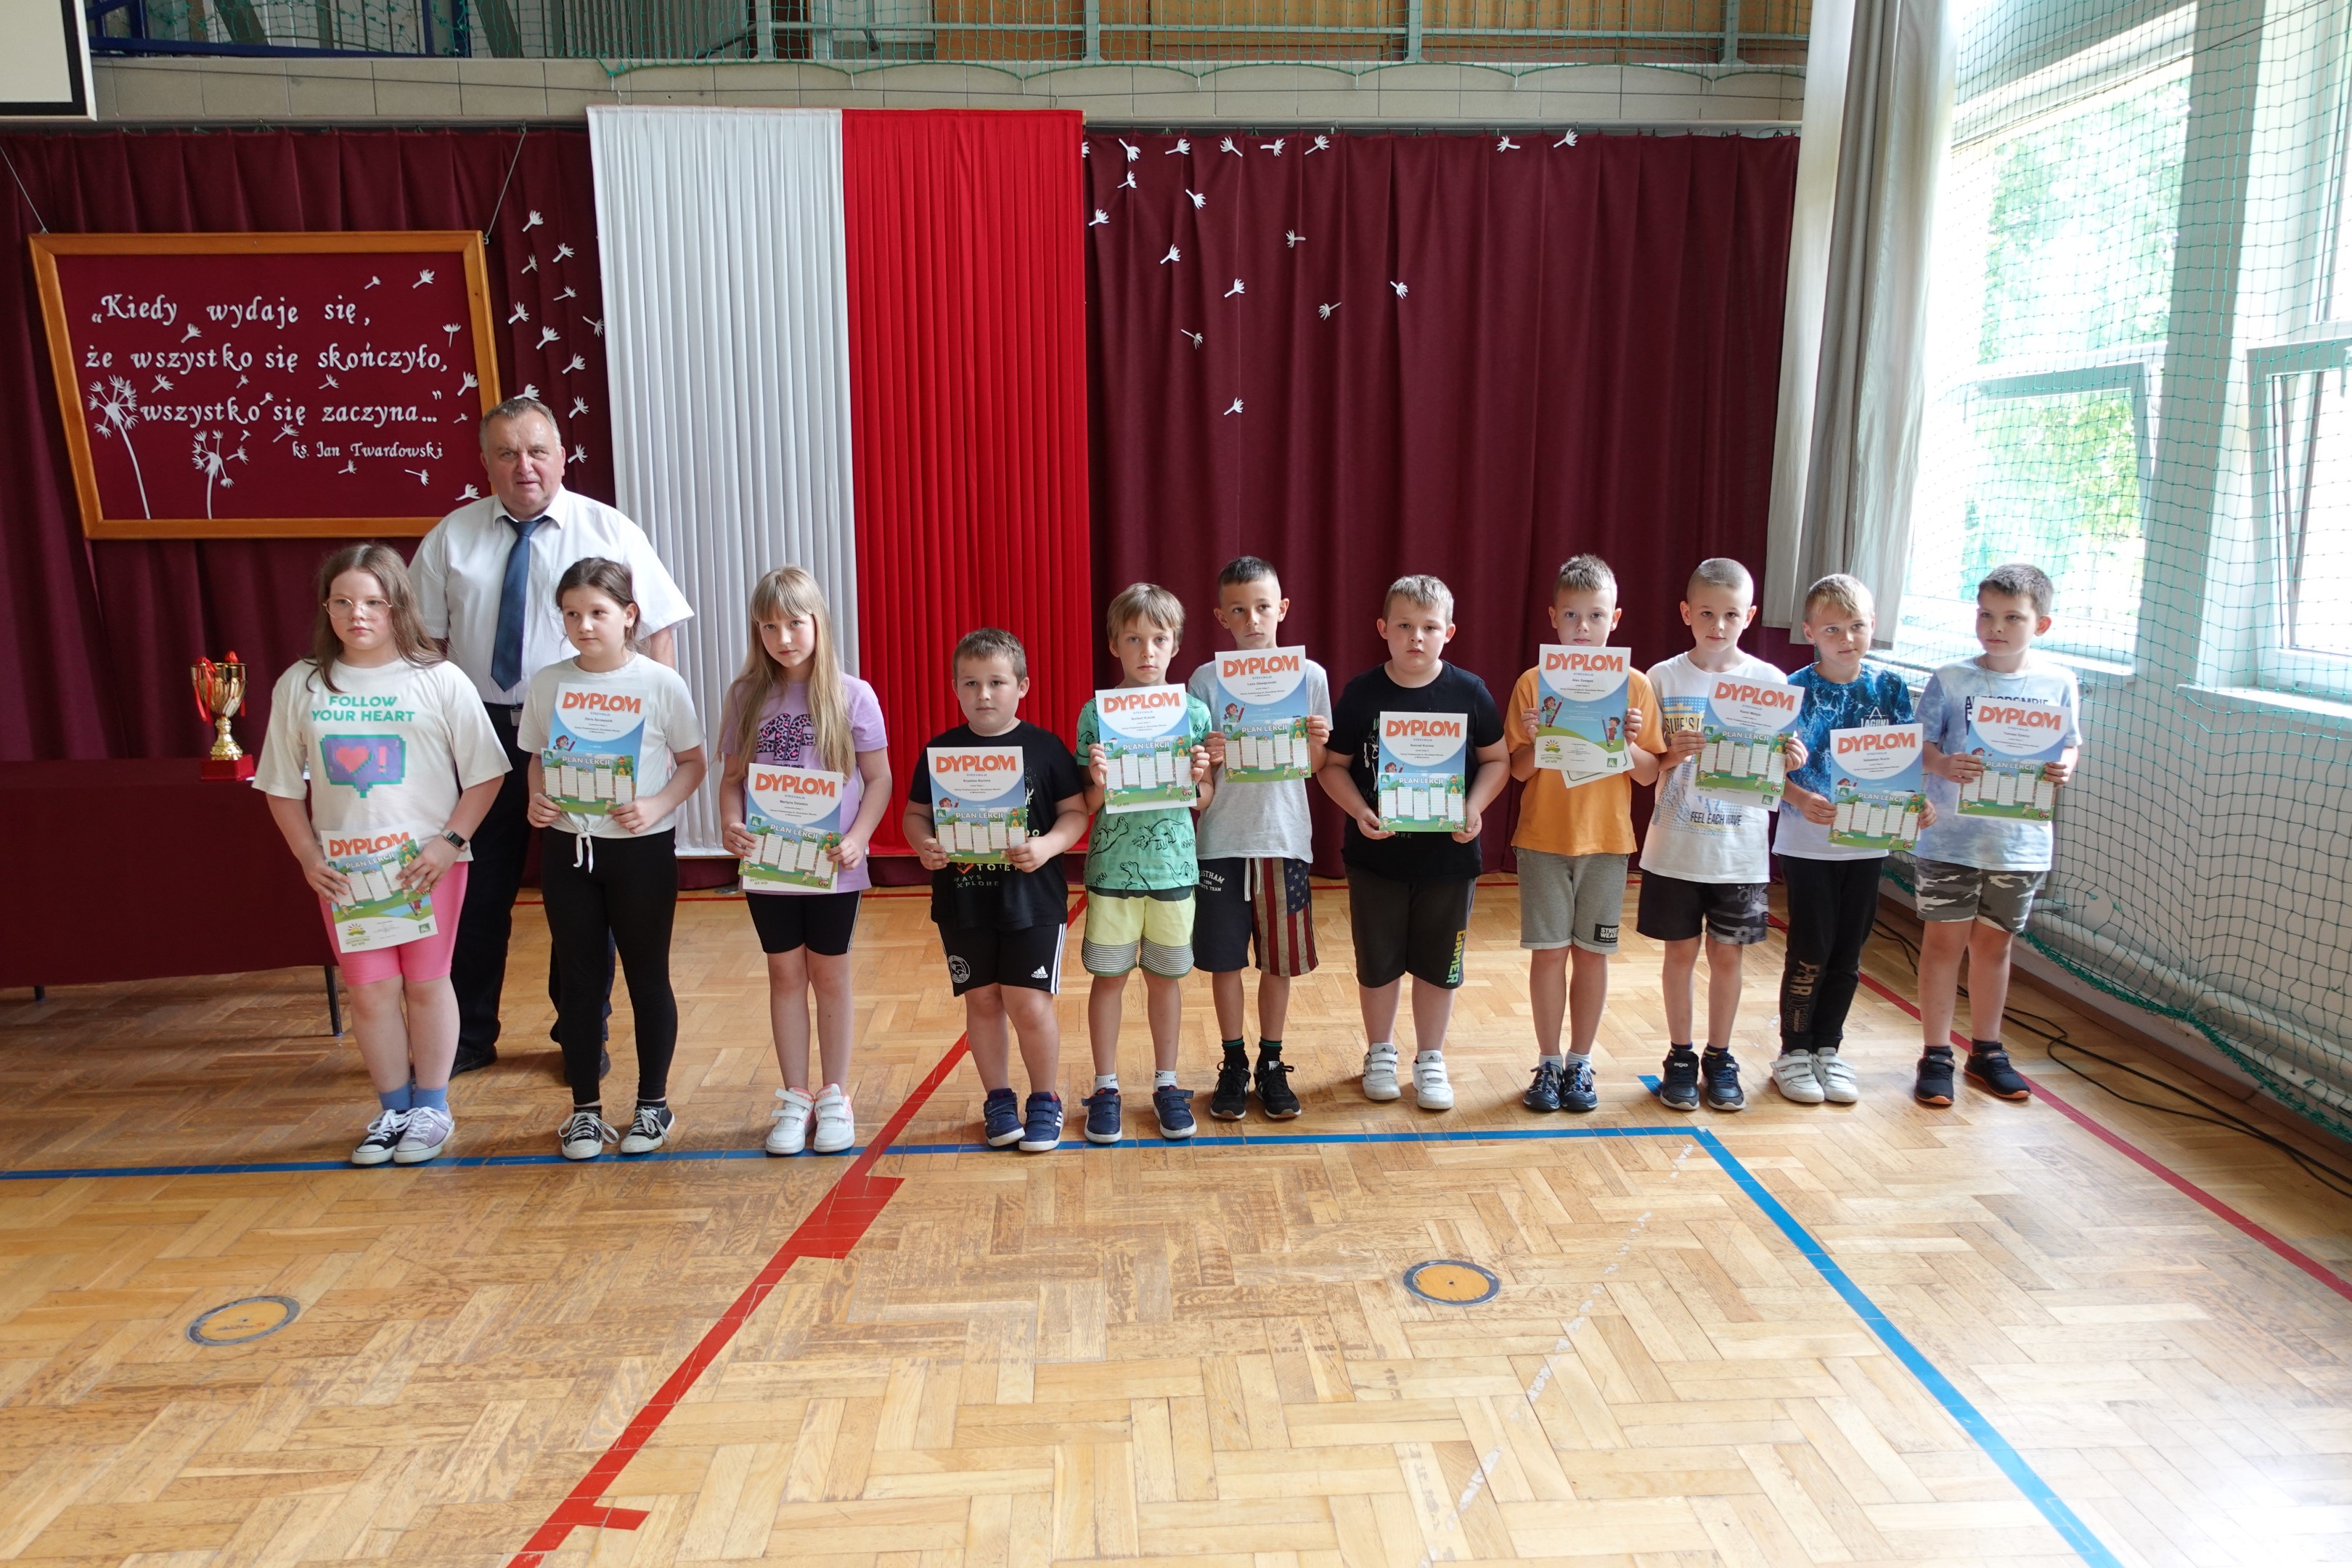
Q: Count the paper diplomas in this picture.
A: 11